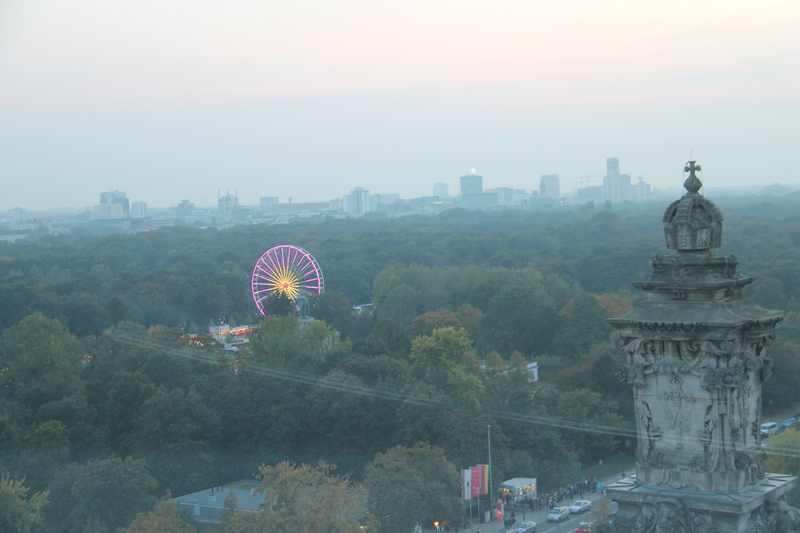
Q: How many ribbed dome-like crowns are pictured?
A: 1